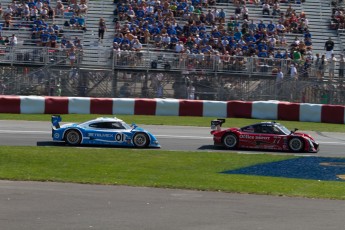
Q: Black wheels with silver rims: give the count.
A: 4